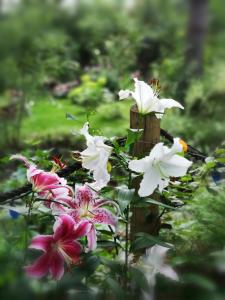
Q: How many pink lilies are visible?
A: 3